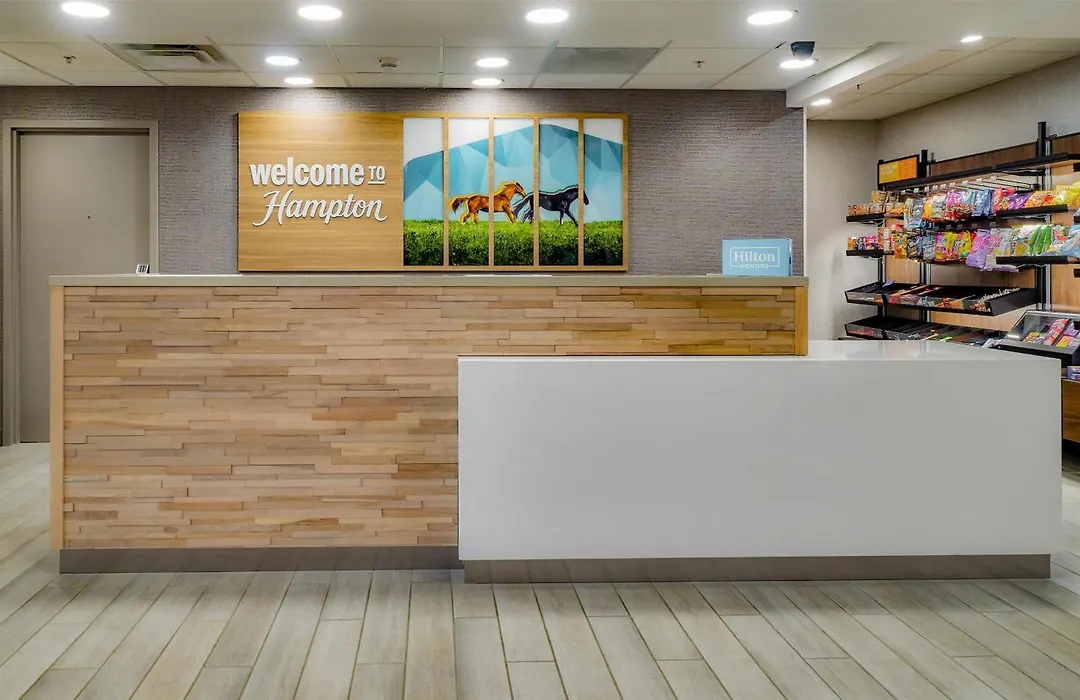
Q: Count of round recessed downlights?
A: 11